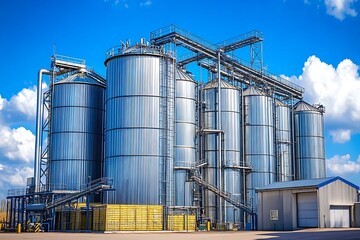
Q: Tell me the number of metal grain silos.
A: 7